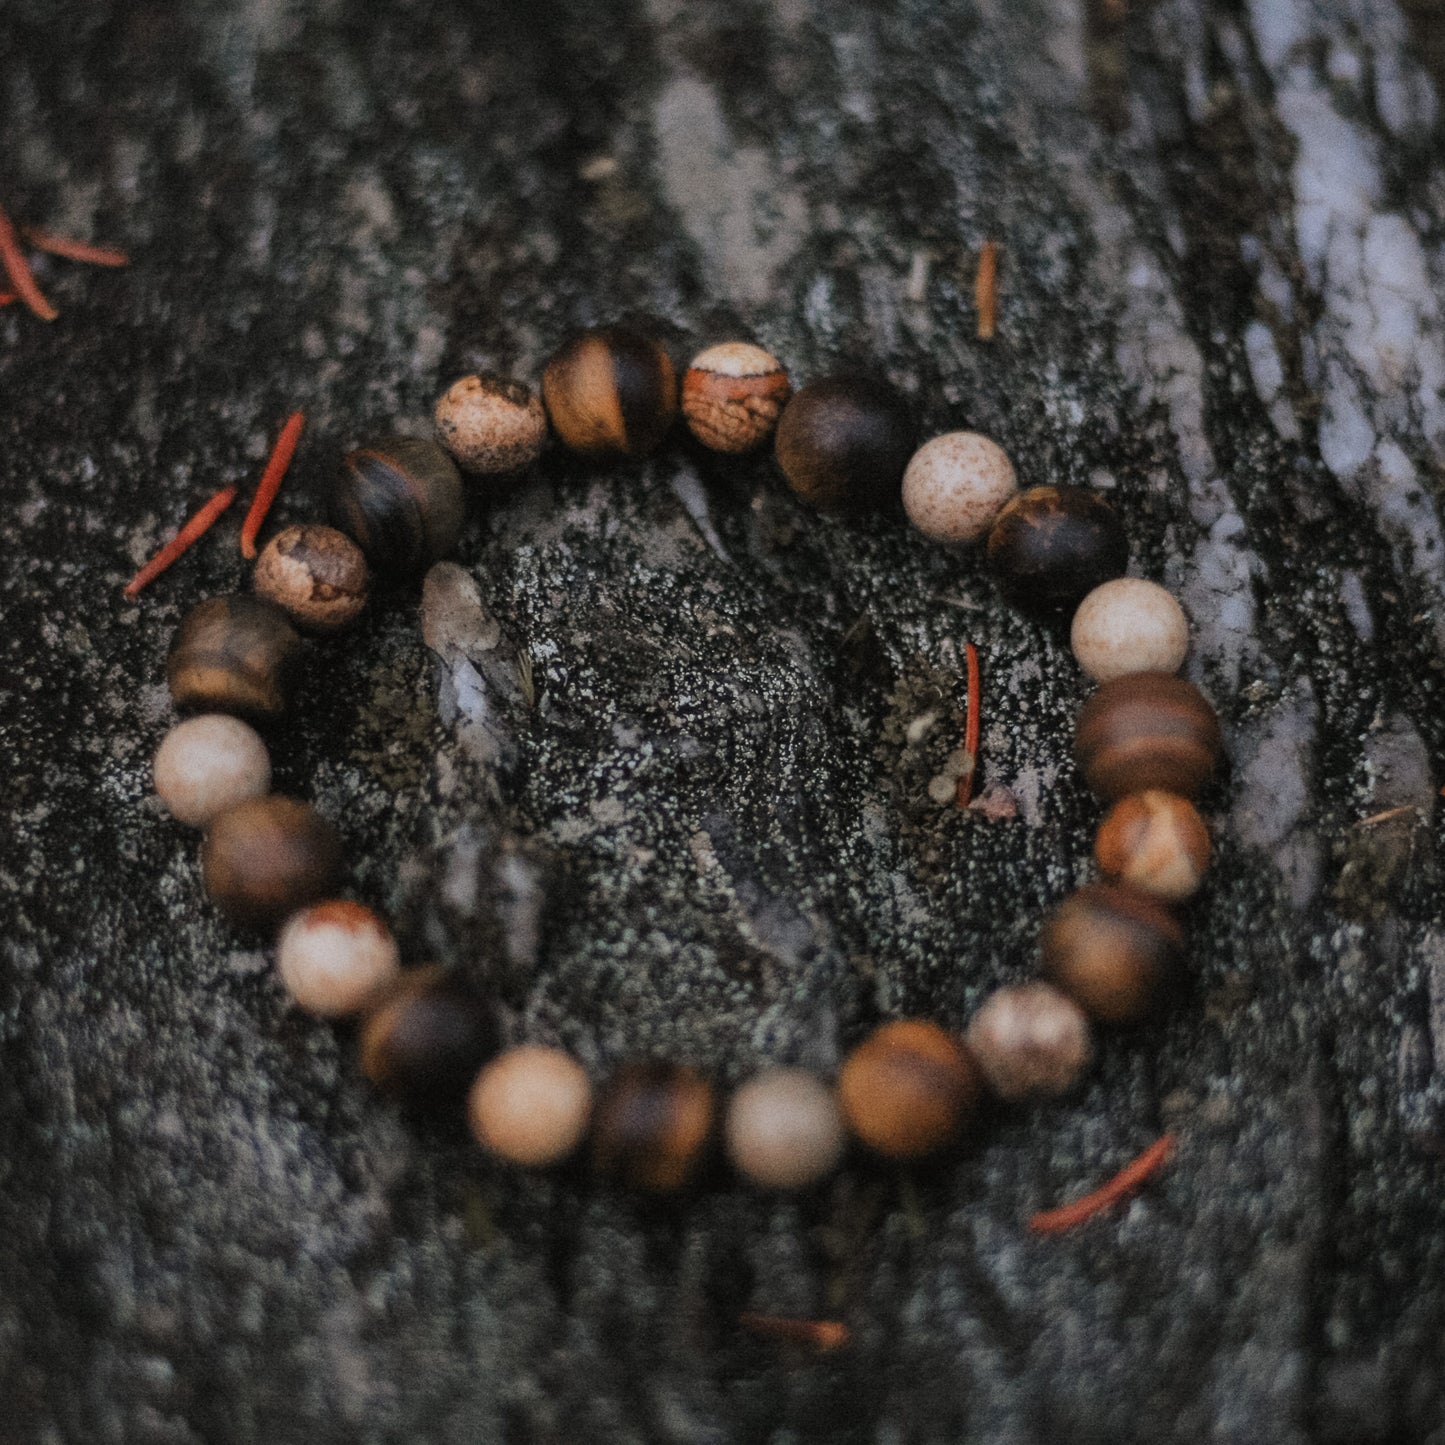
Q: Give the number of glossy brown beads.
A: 11